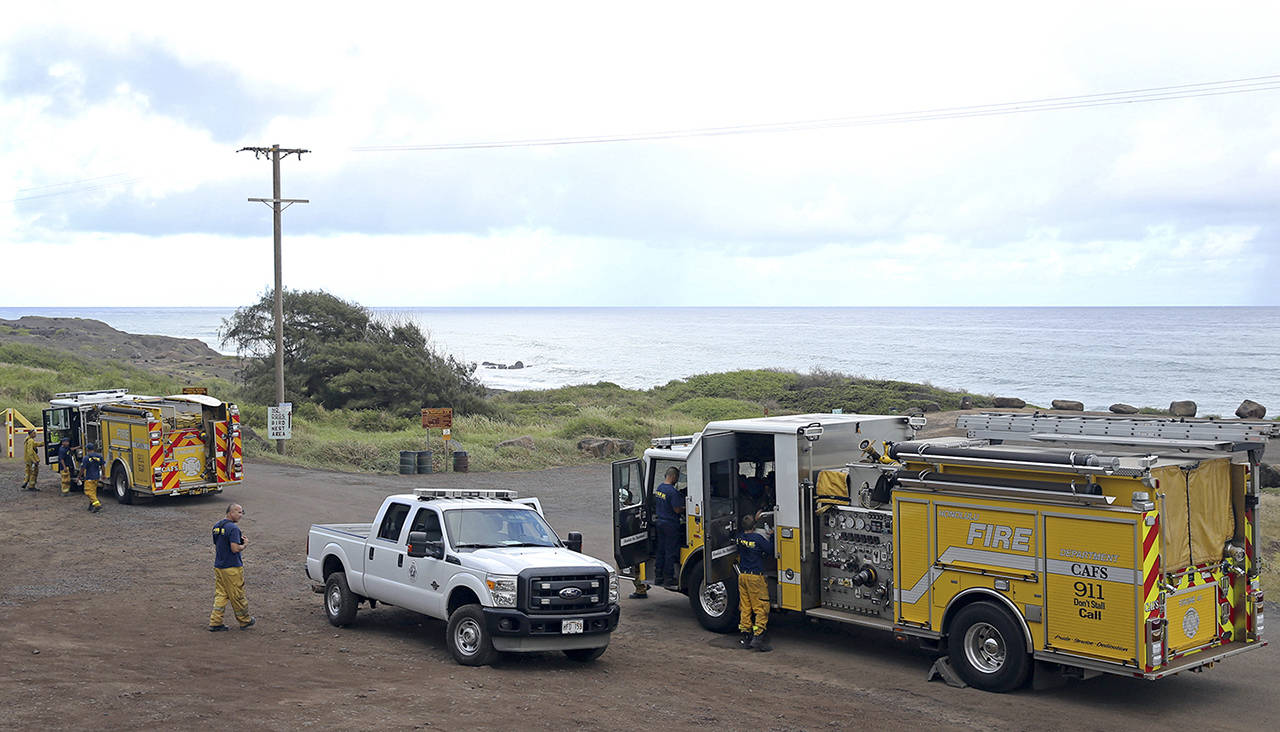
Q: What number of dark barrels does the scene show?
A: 3